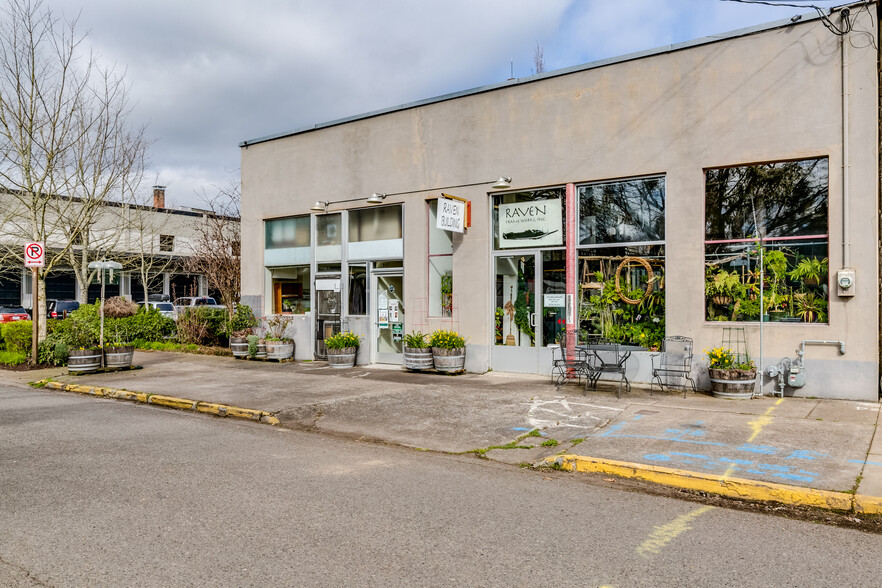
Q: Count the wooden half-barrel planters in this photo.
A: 9